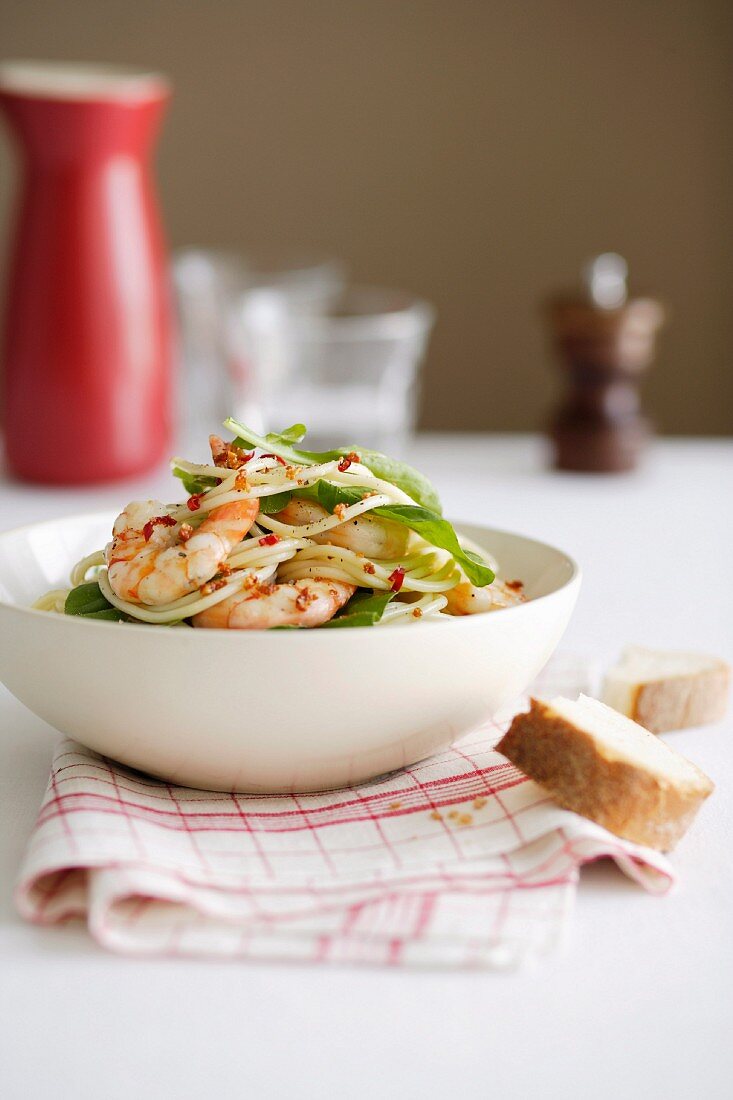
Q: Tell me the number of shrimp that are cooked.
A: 4